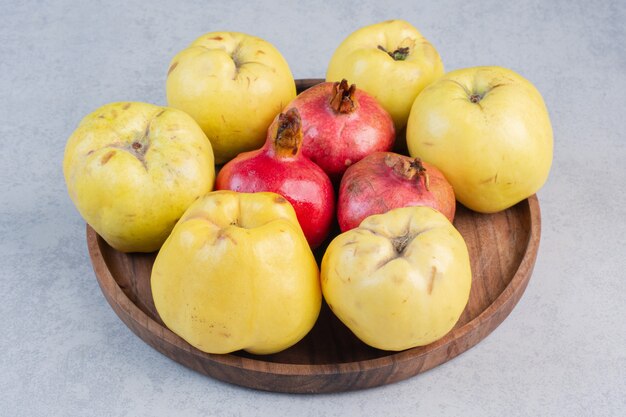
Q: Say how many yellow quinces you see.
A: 6